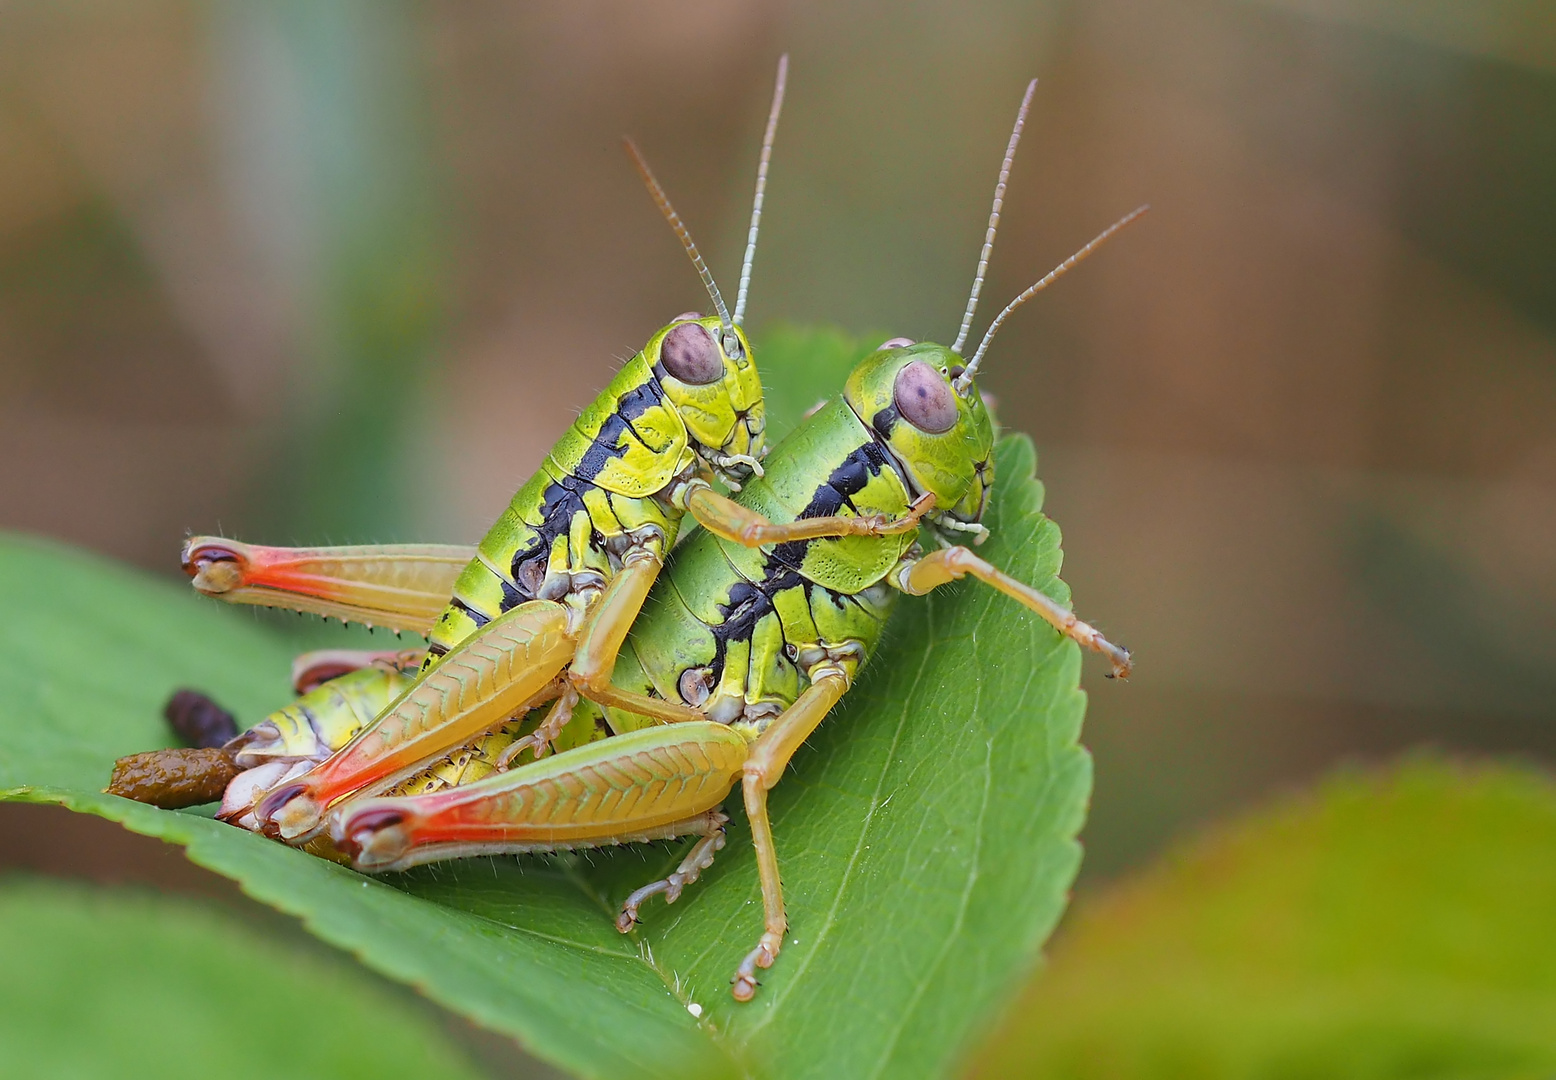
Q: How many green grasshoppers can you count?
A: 2